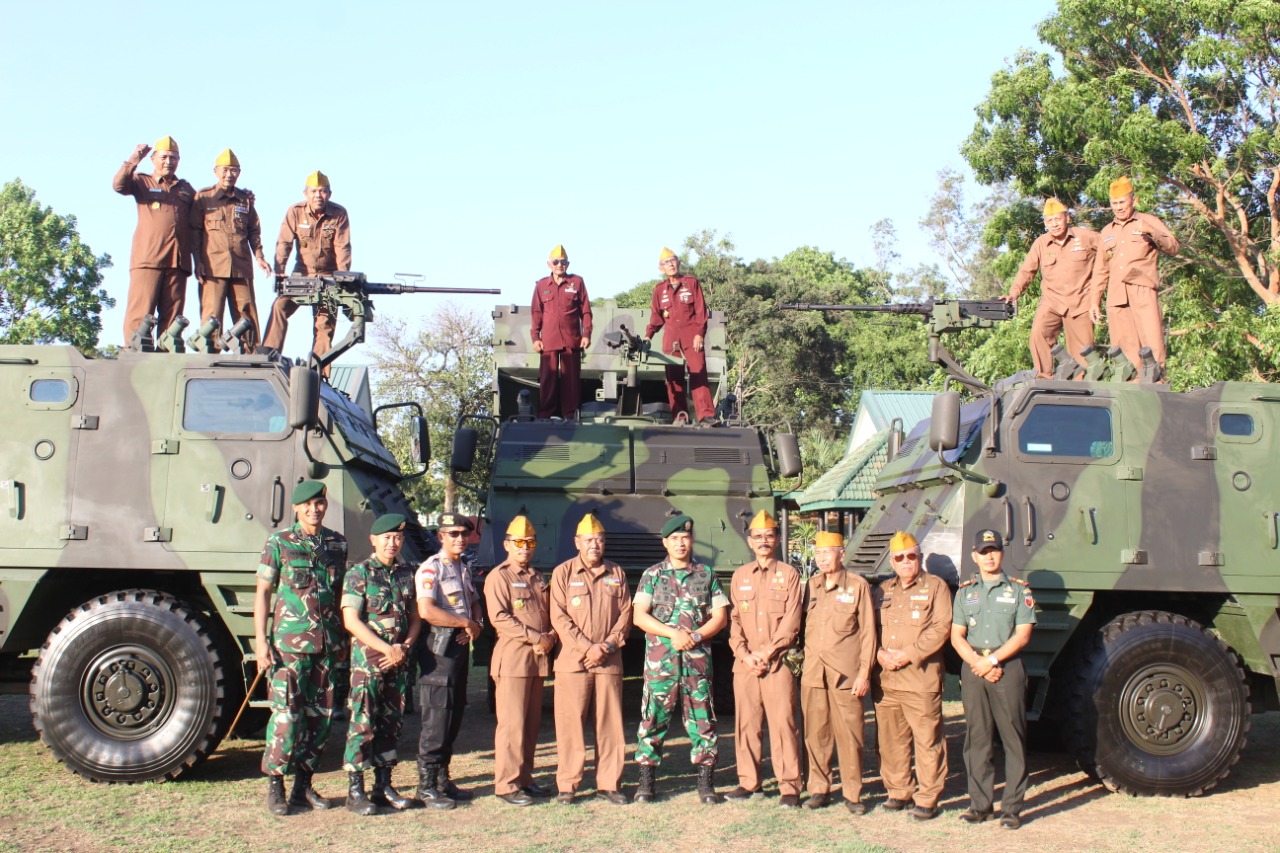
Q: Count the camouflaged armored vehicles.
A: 3